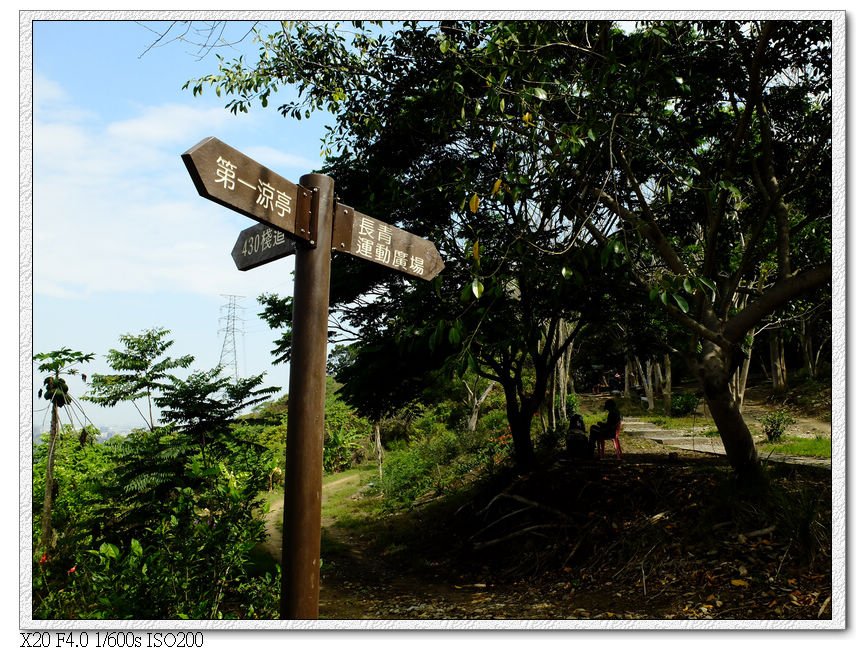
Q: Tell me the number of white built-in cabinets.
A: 0